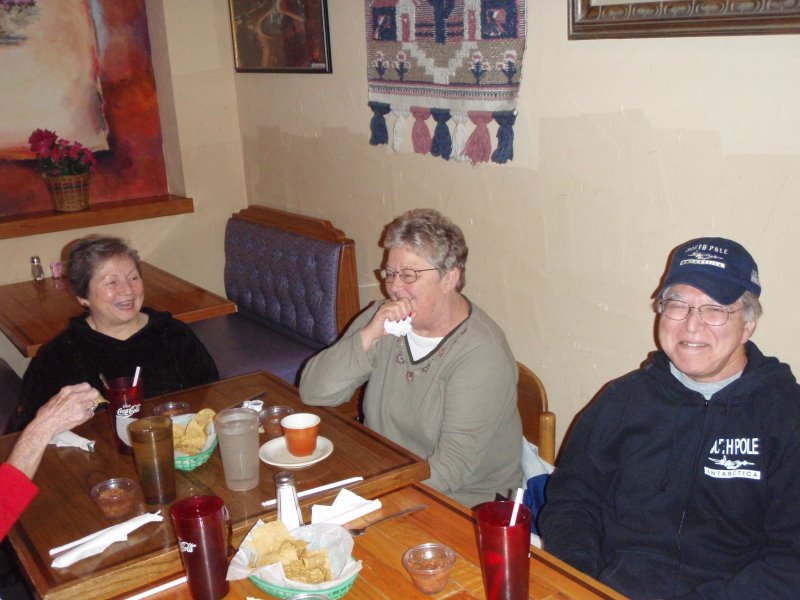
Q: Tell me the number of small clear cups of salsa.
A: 4